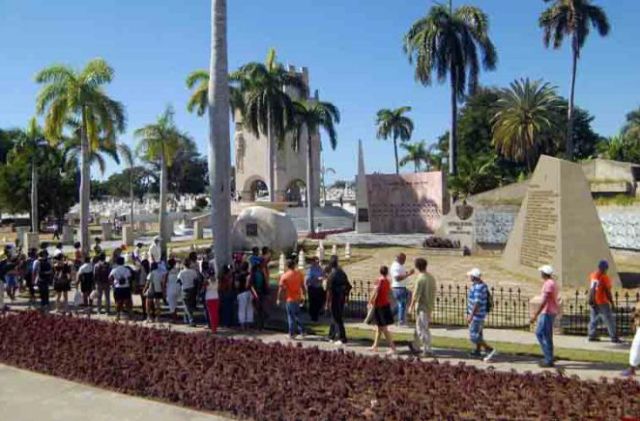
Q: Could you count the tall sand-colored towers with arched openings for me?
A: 1